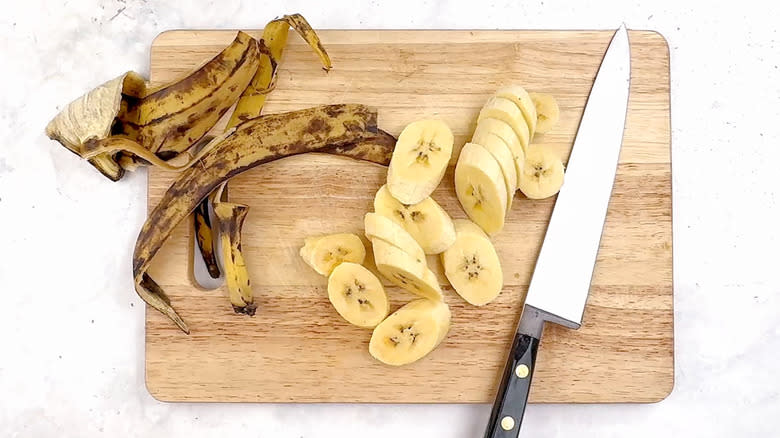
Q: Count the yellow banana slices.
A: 15